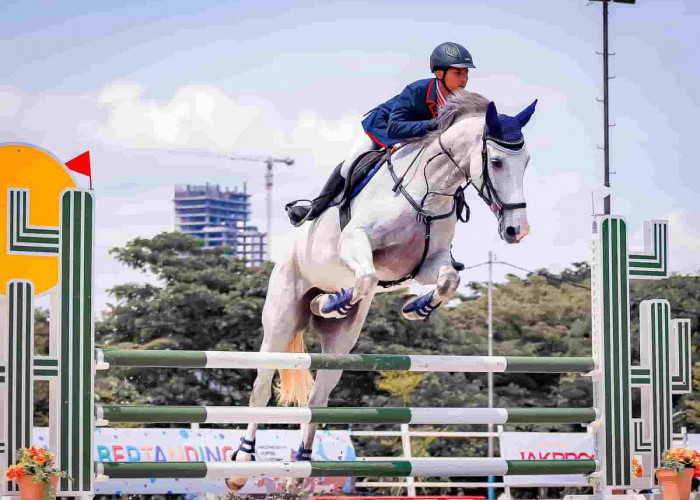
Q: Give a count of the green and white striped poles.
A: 3